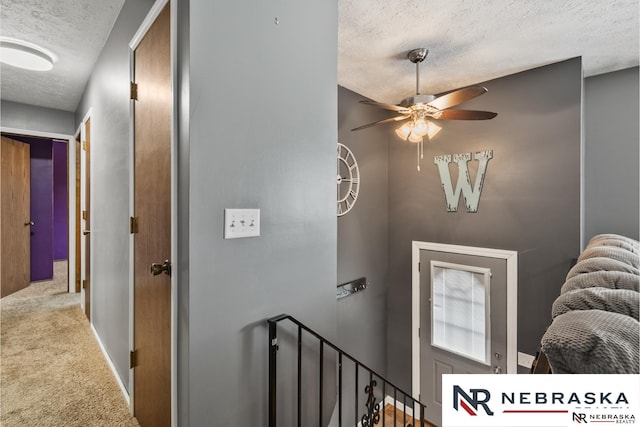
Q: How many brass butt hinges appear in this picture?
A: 6